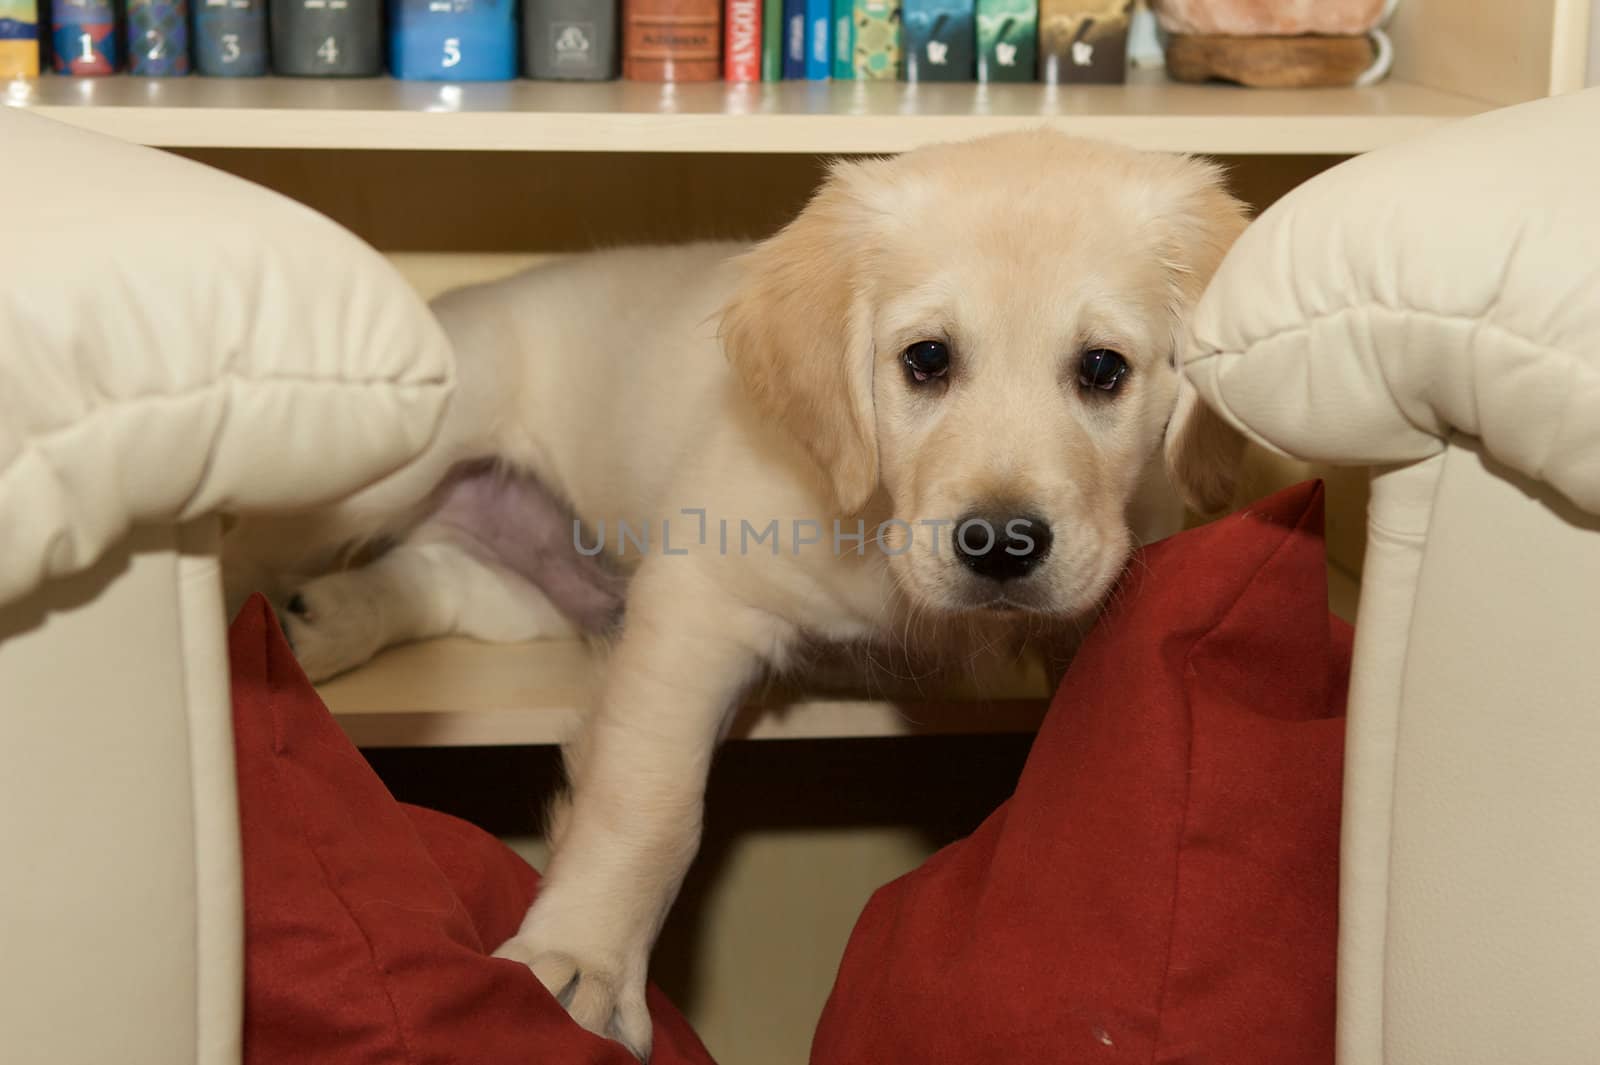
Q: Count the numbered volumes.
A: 5